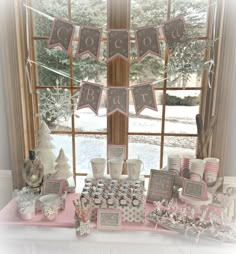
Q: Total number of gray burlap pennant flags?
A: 8